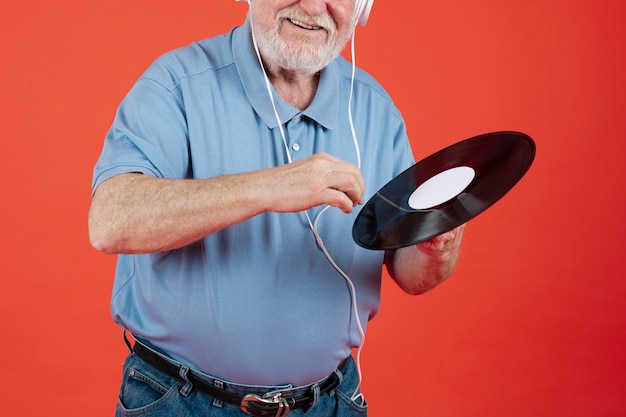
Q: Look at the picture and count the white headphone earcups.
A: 2